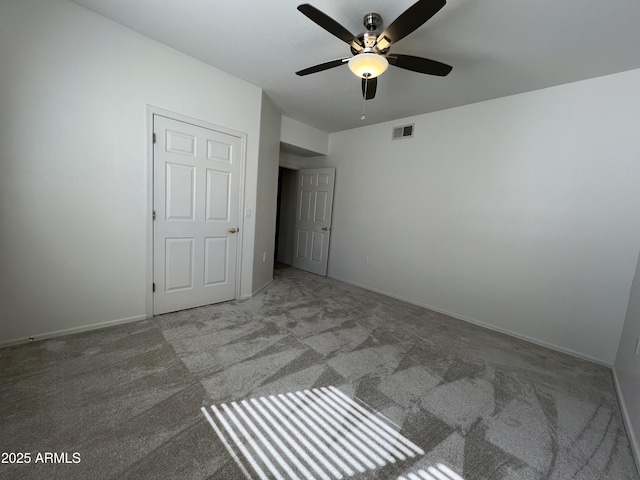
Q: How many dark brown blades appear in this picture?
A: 5